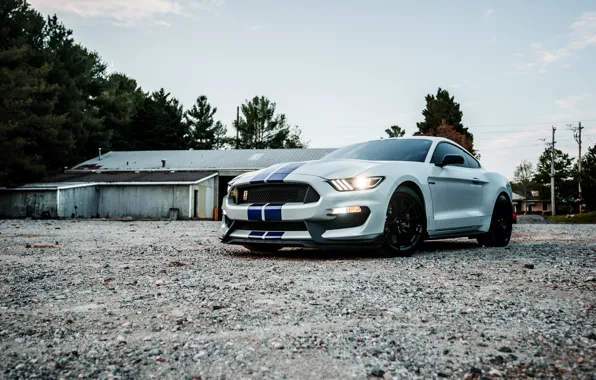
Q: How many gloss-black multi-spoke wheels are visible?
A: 2